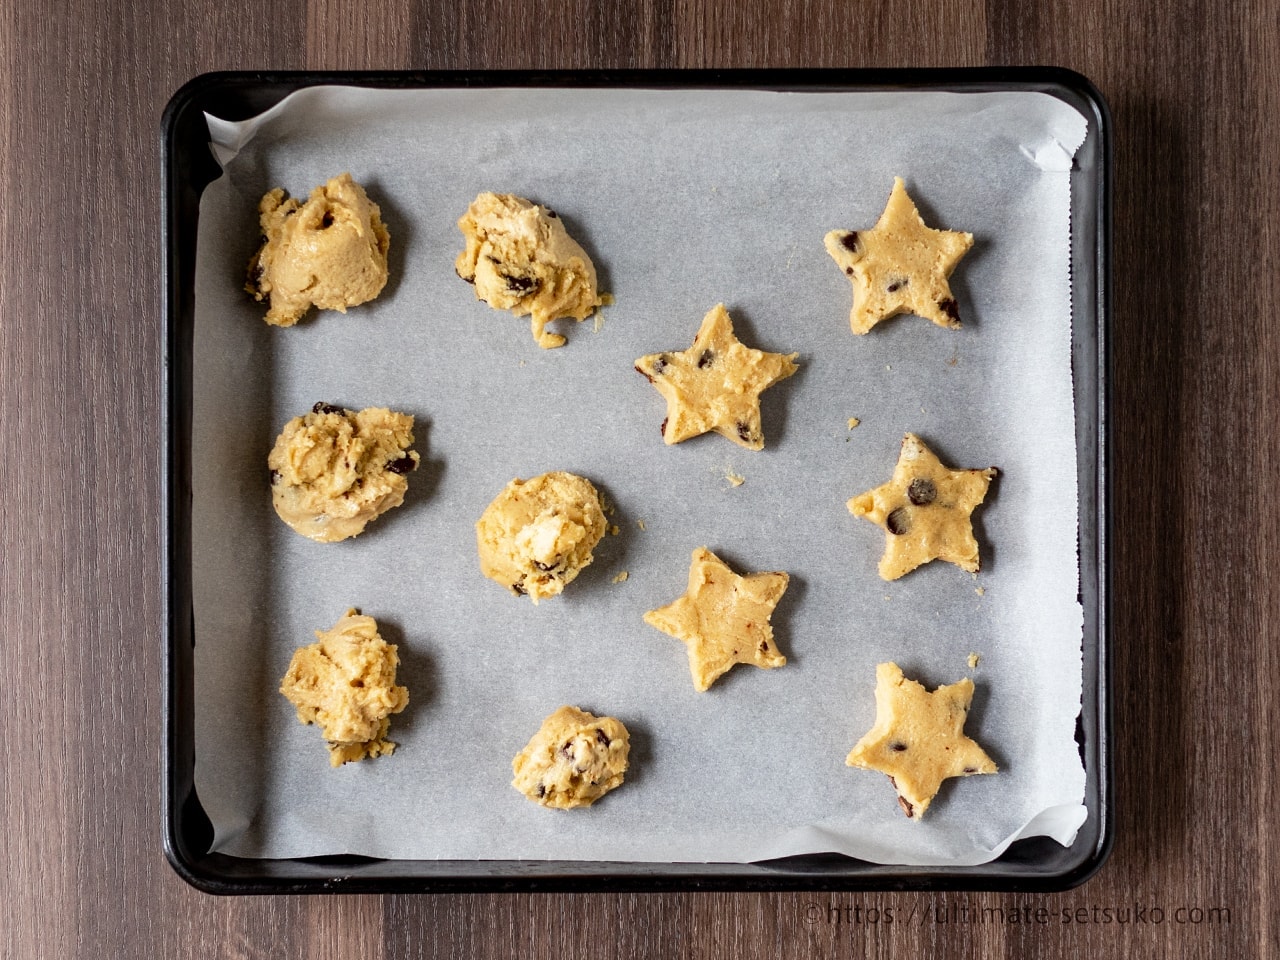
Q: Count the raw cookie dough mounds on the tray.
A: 6